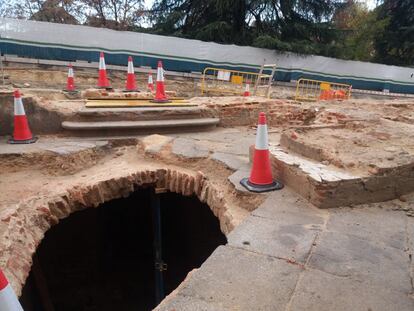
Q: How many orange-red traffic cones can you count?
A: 9